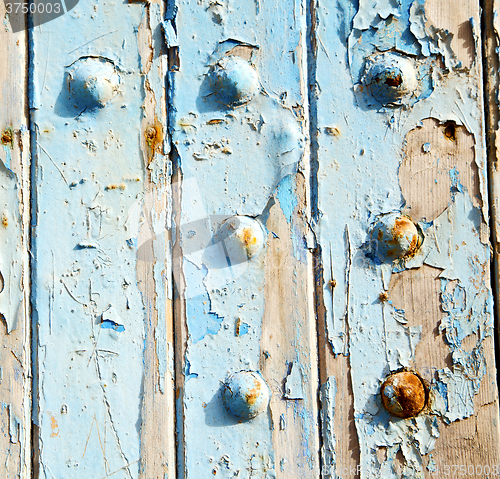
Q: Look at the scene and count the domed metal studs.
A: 7